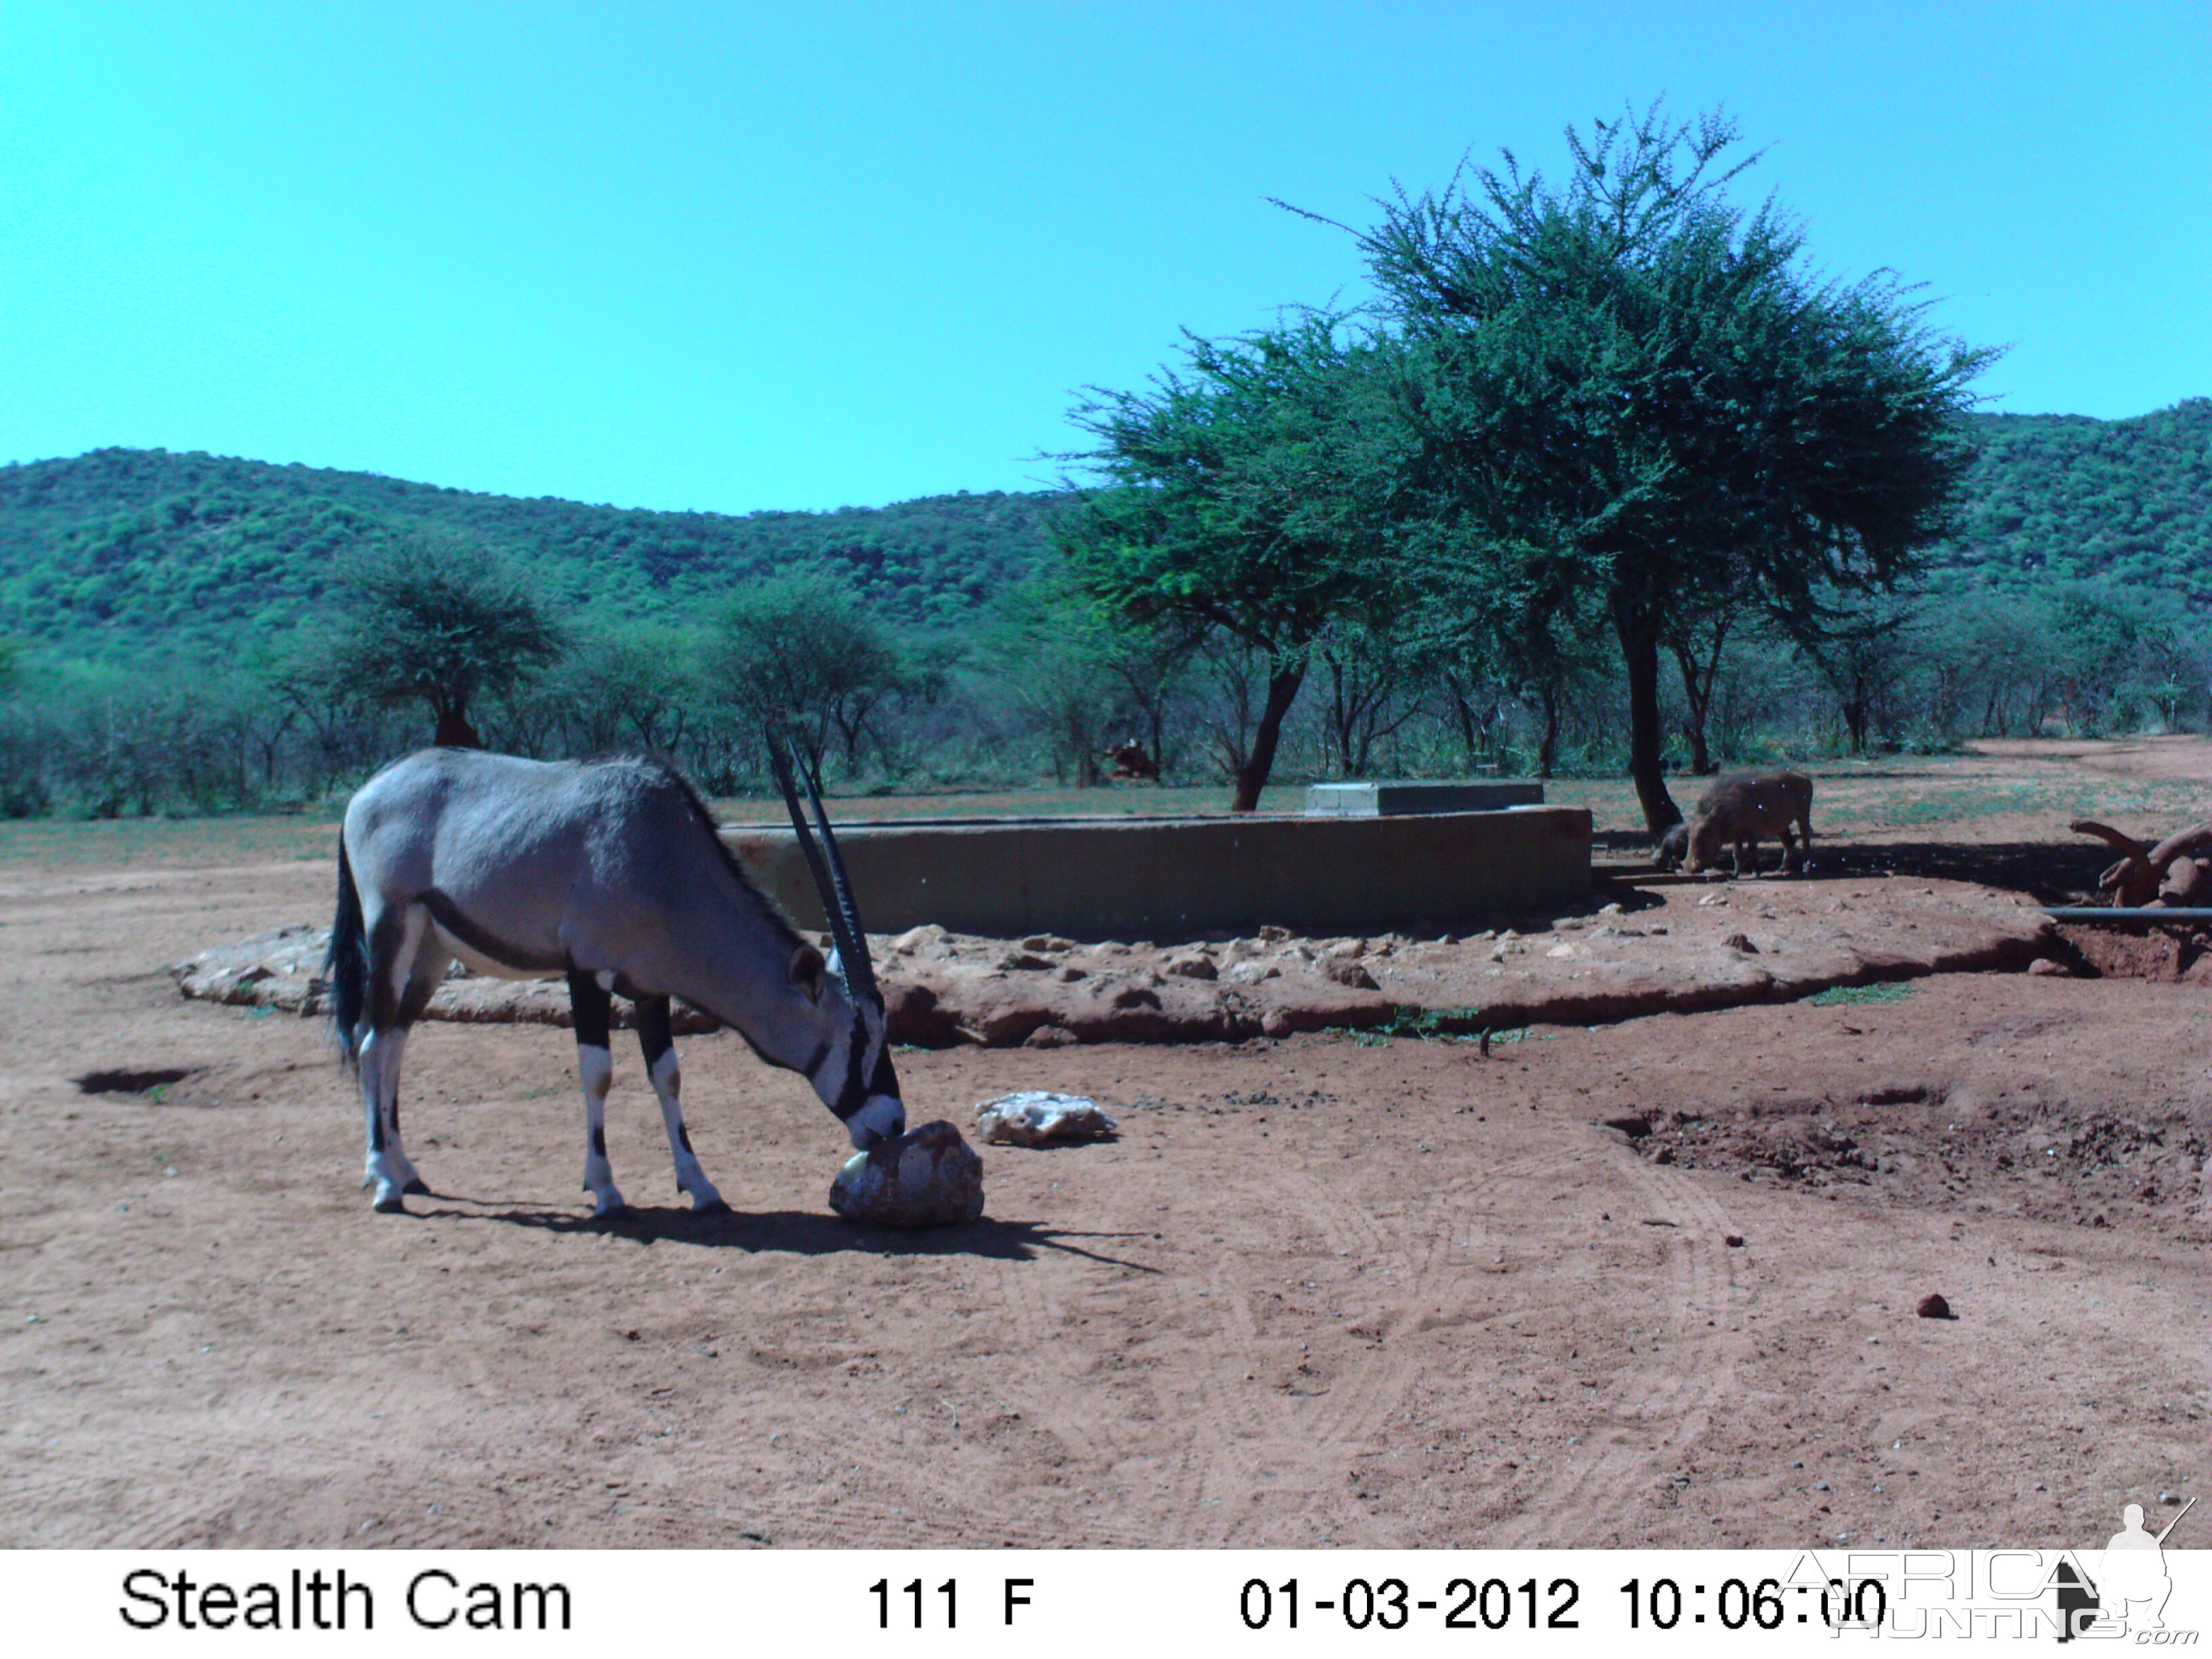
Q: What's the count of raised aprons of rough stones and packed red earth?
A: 1